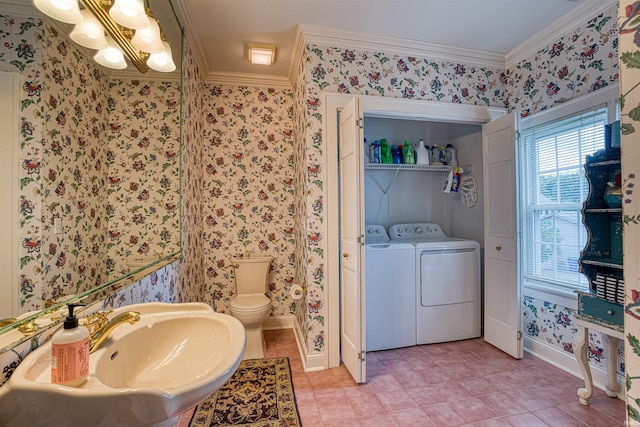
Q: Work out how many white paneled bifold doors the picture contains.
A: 2